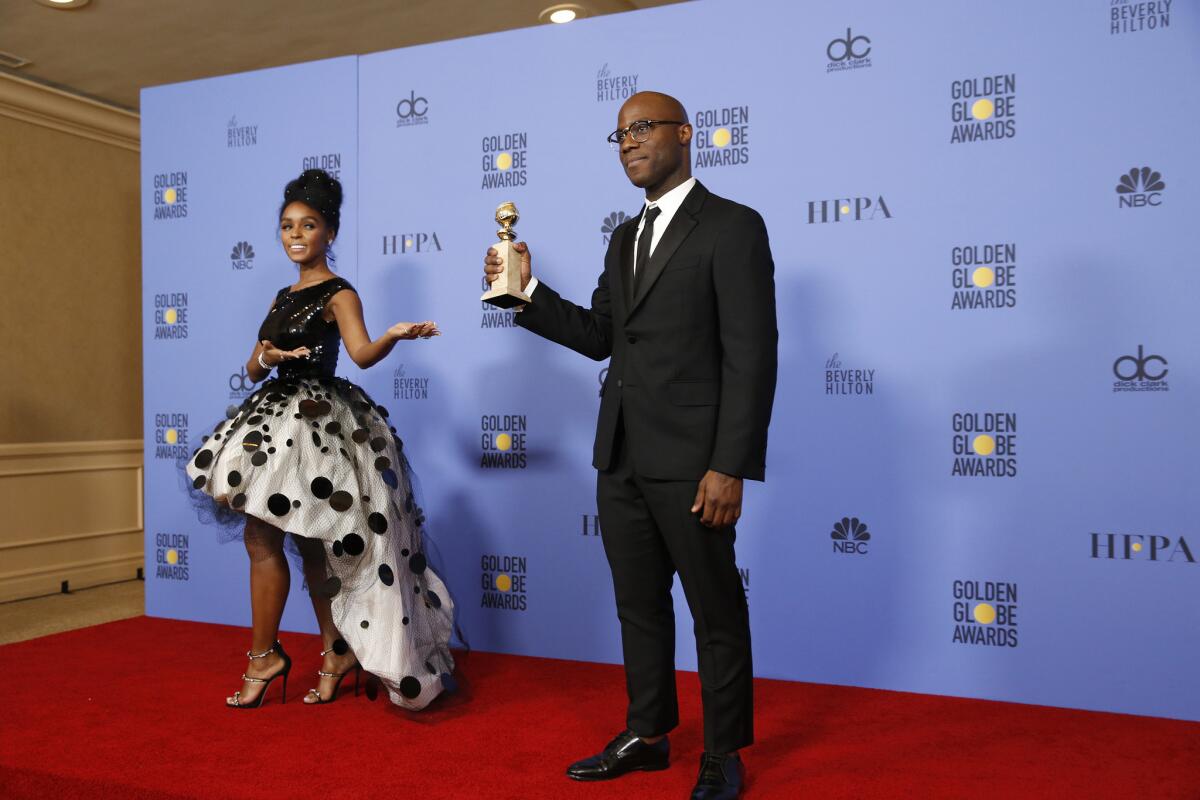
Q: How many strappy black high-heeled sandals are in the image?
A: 2